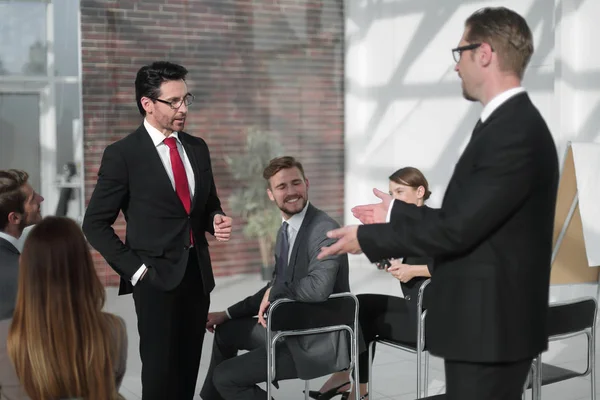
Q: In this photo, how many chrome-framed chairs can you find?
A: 3